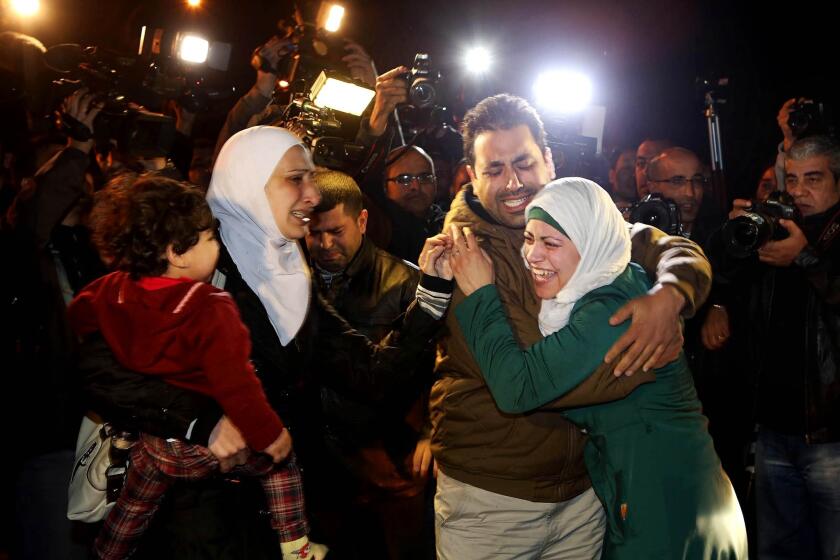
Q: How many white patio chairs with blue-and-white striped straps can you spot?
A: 0